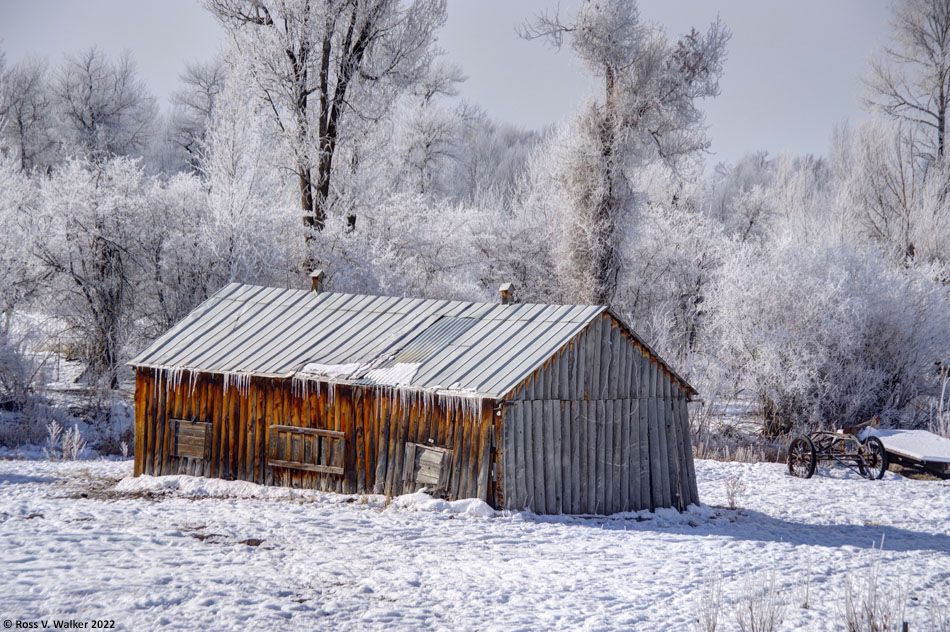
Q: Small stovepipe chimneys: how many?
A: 2